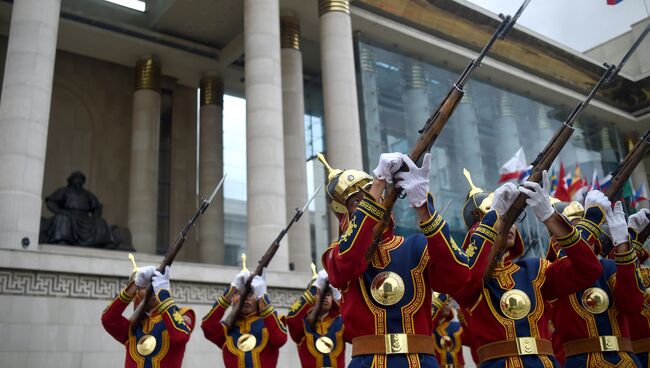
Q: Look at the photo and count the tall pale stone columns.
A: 6